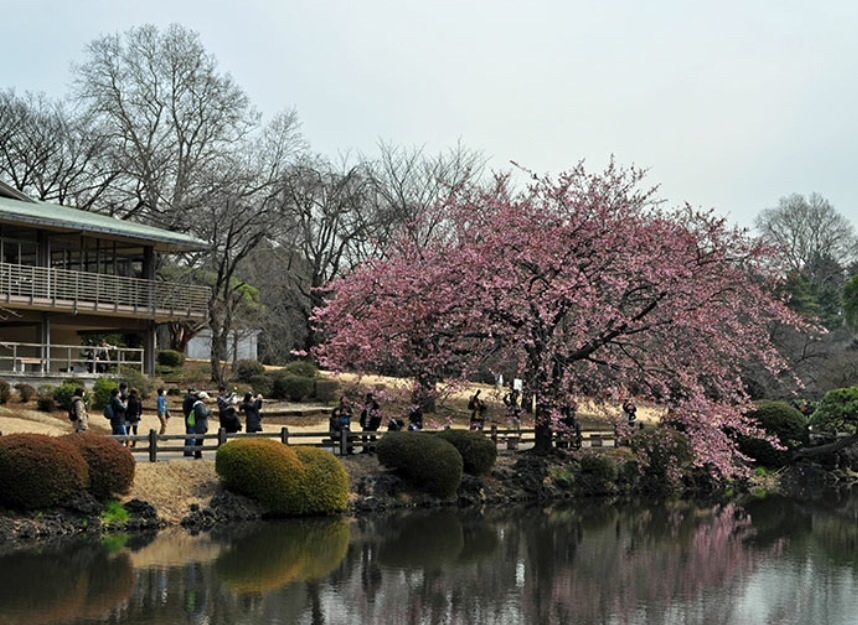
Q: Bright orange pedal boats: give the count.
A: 0